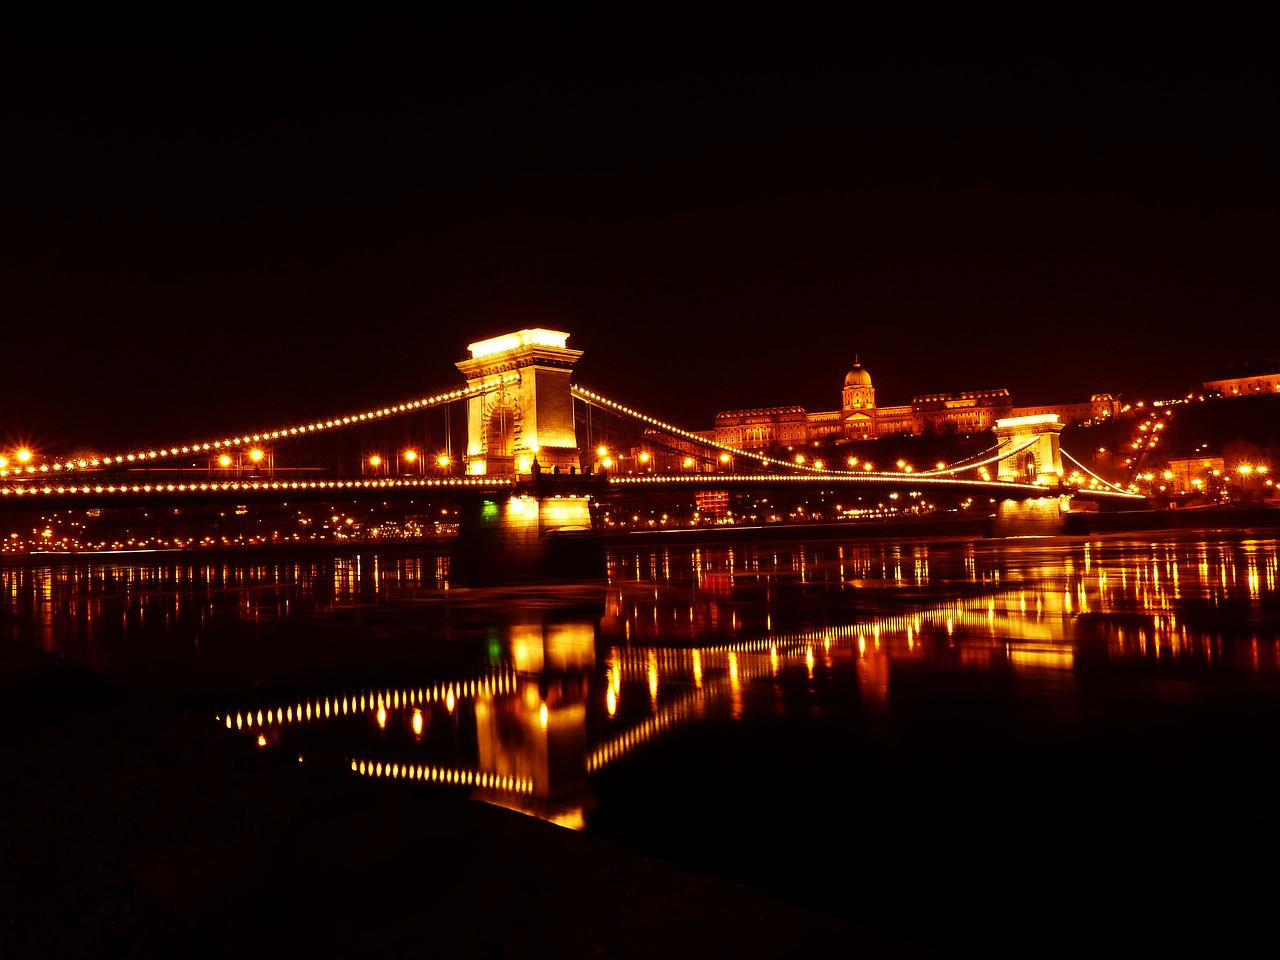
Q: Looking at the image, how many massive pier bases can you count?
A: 2